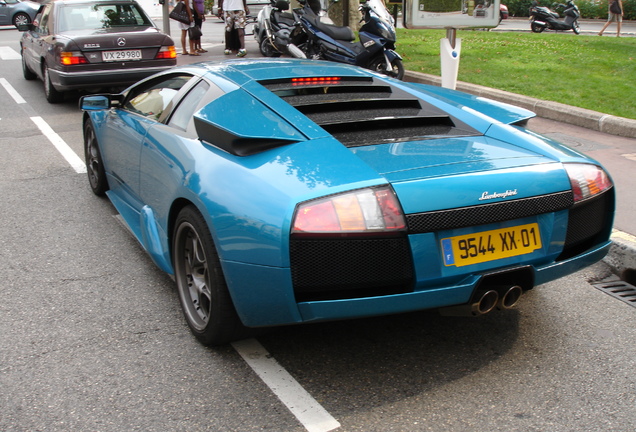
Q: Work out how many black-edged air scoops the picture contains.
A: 2